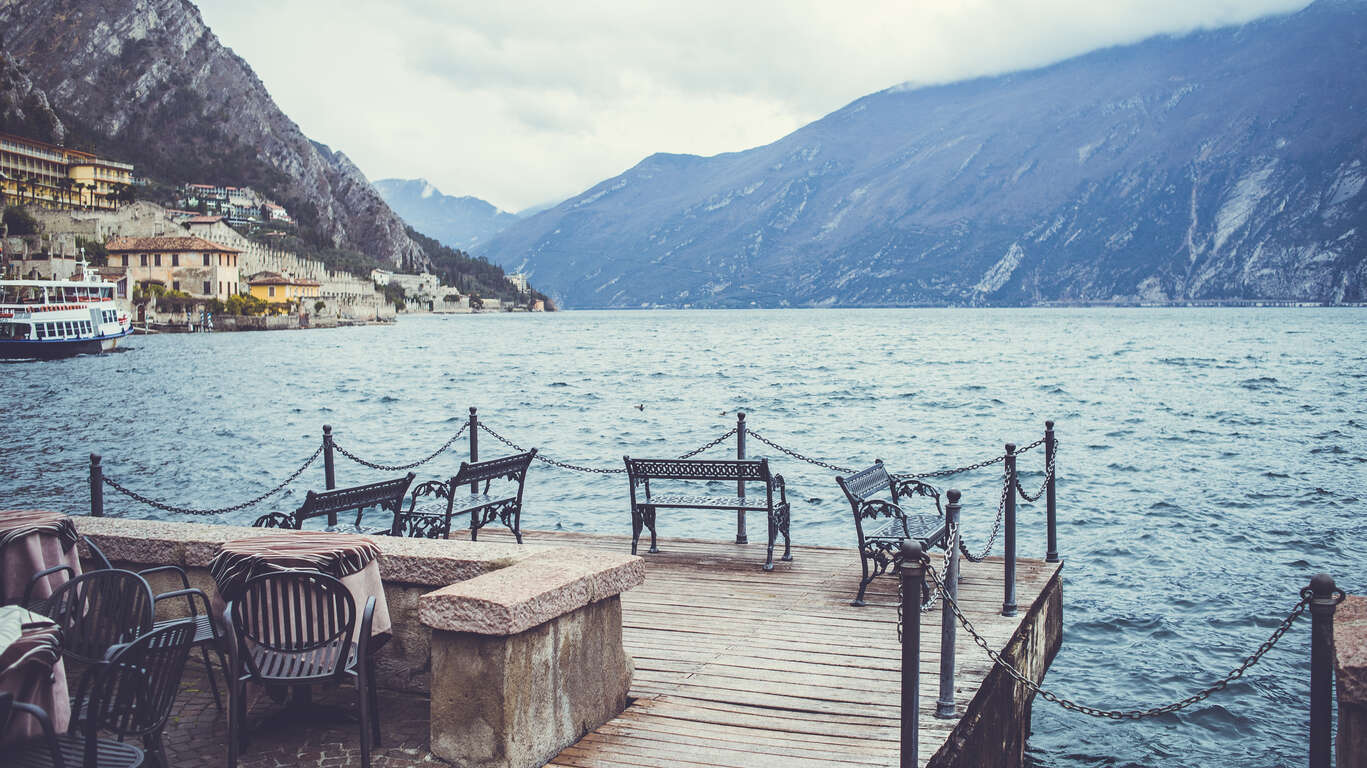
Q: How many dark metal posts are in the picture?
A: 9